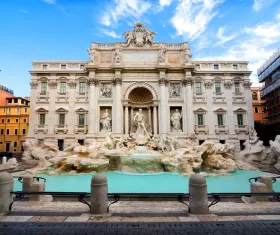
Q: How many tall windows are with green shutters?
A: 12